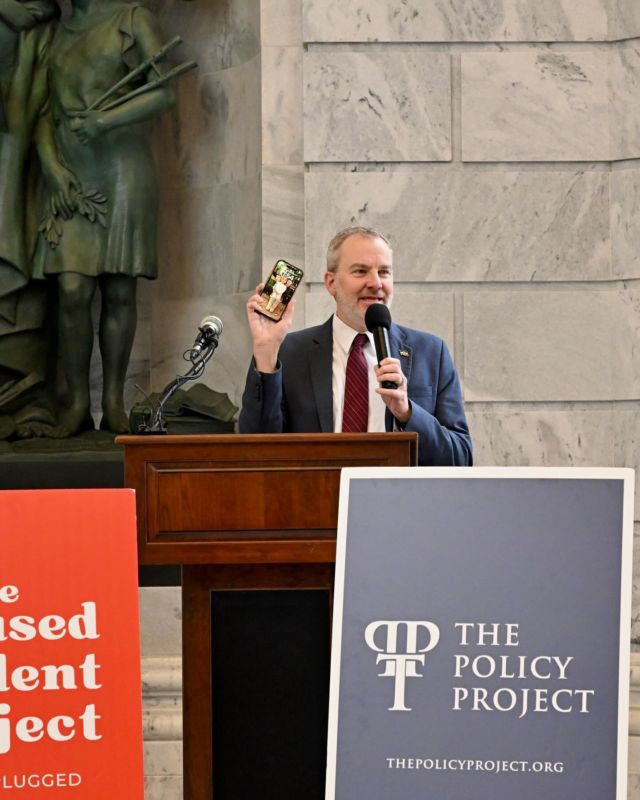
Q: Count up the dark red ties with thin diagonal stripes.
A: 1